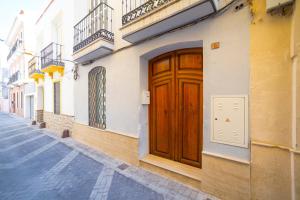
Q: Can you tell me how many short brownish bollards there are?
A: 3